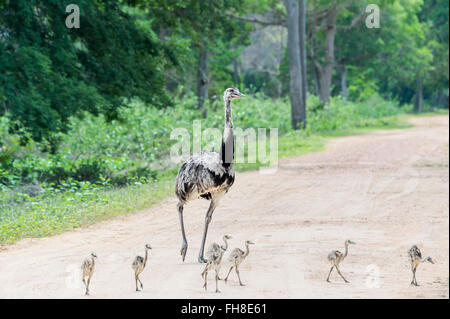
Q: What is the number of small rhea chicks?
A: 7